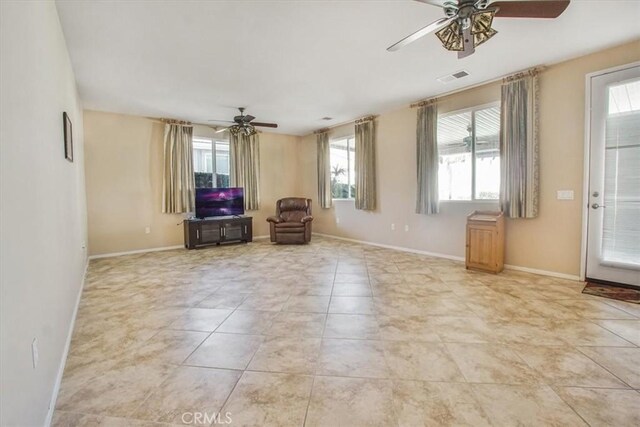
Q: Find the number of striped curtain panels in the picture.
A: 6